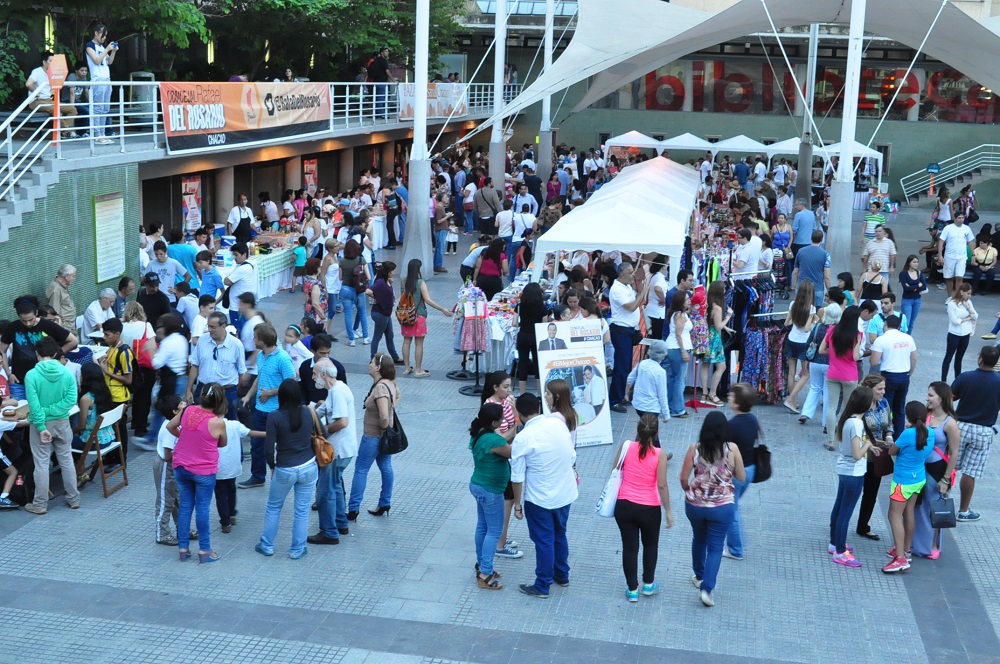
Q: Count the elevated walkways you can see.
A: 1